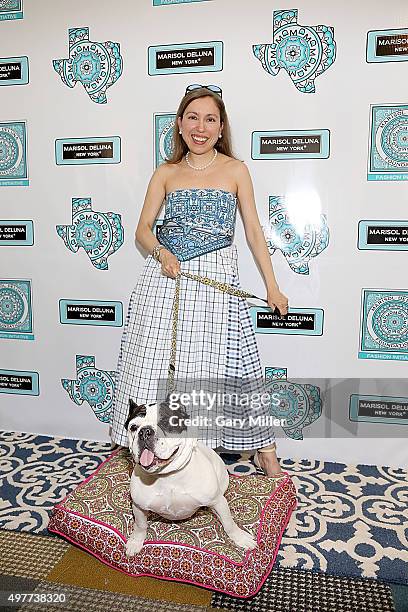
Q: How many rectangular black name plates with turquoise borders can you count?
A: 11